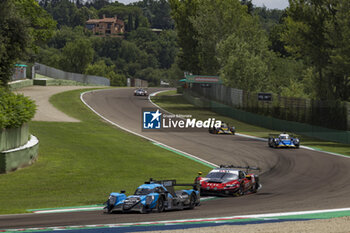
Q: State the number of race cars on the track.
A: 5